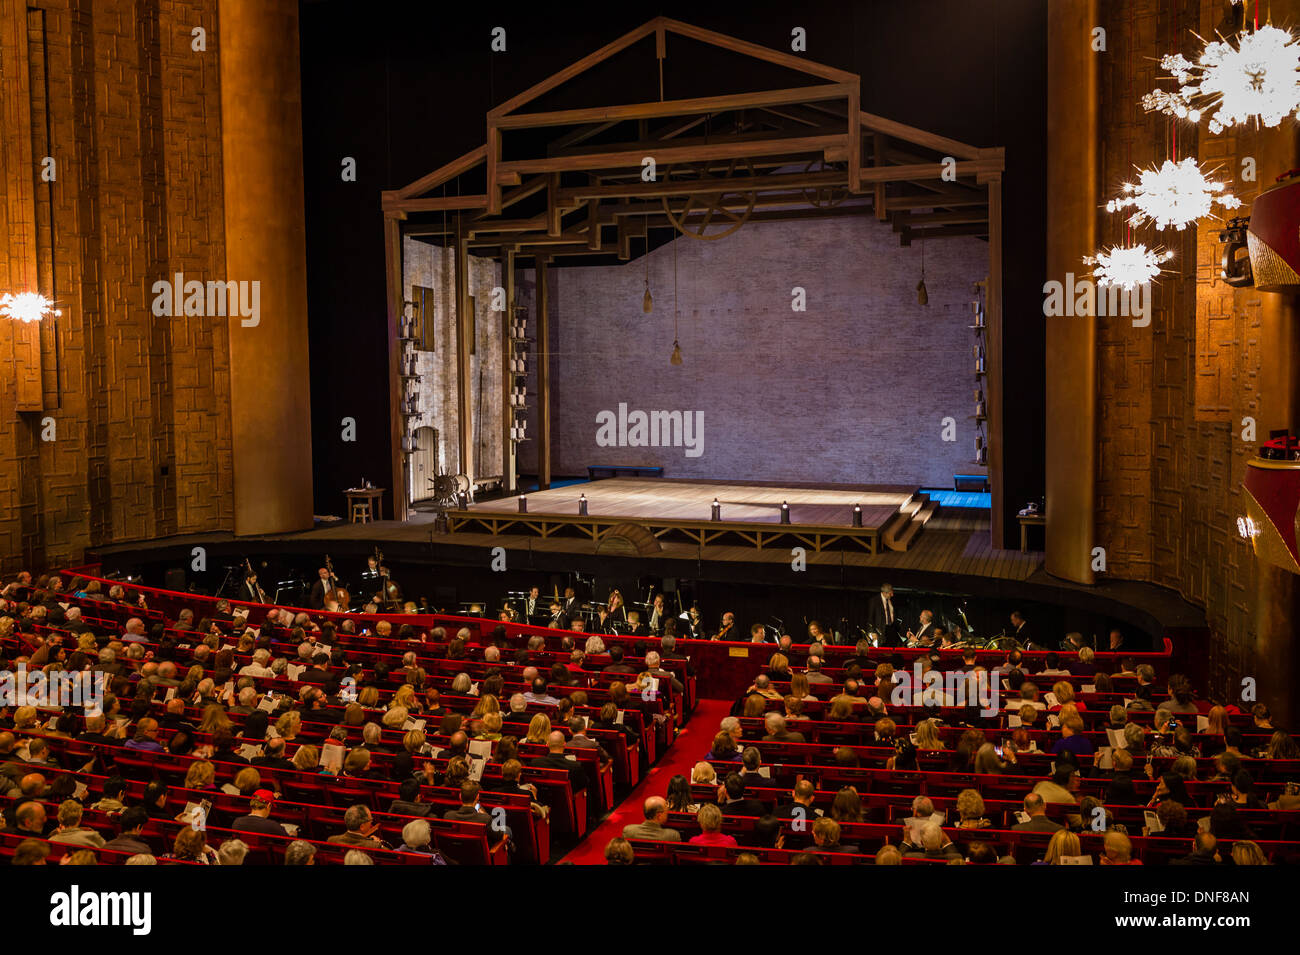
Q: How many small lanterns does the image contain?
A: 6